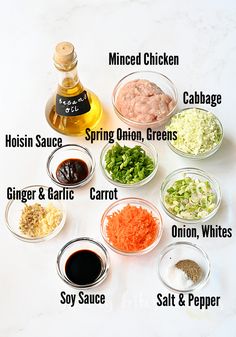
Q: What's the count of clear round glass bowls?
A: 9